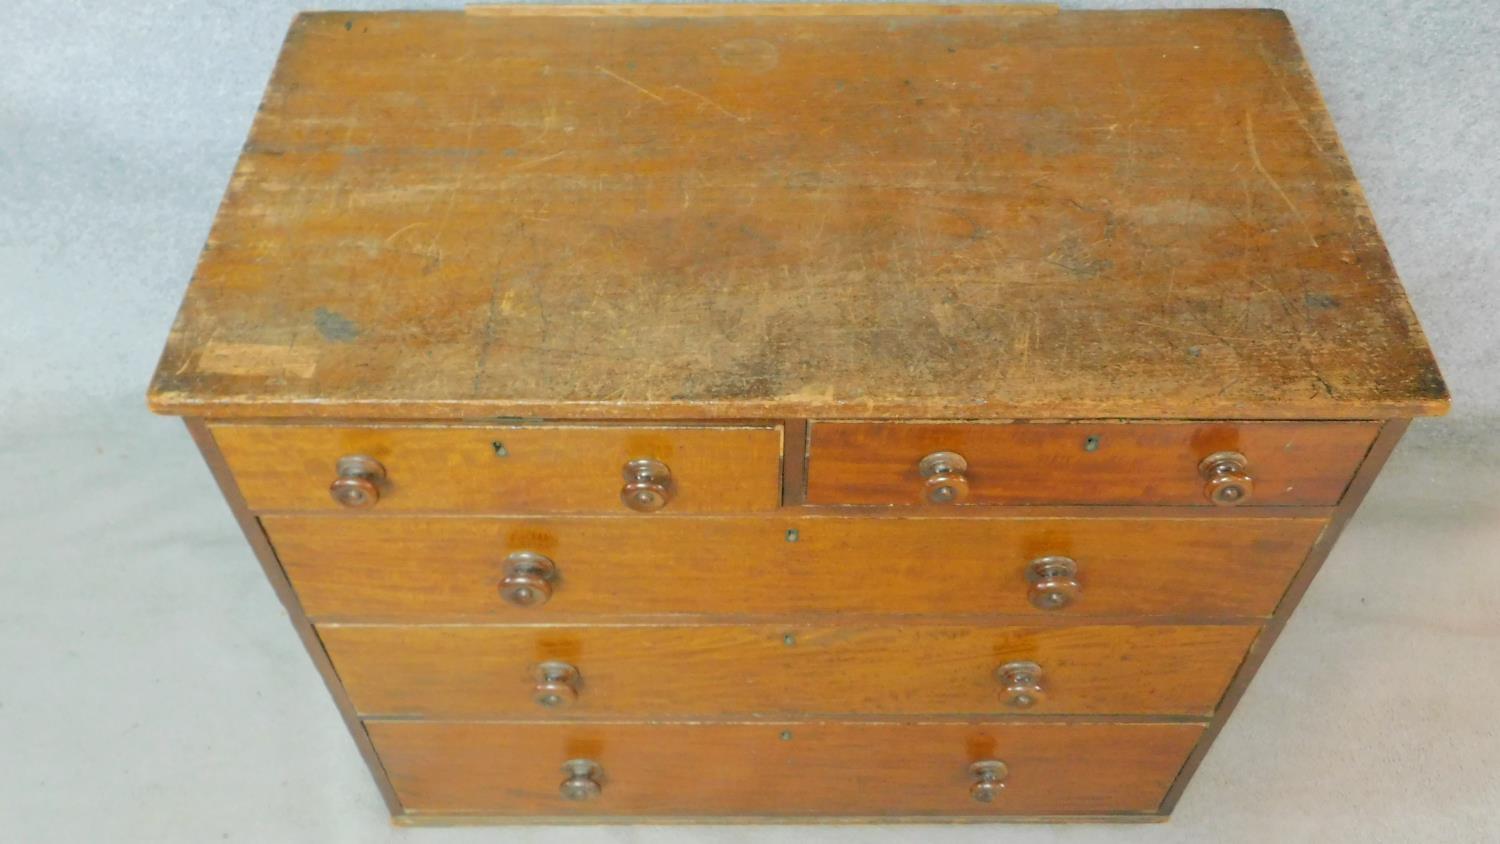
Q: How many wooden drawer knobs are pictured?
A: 10